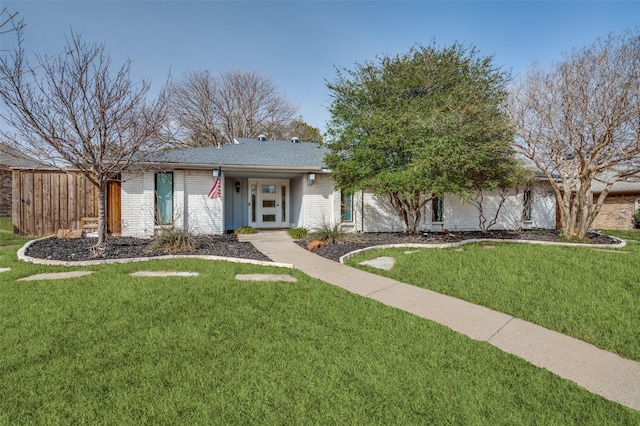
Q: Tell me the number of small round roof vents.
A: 2